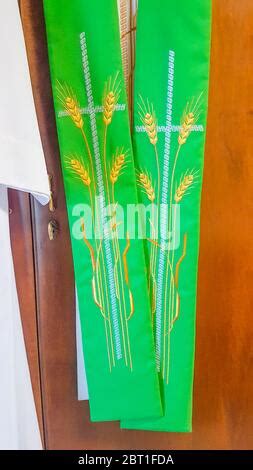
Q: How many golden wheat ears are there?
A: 8